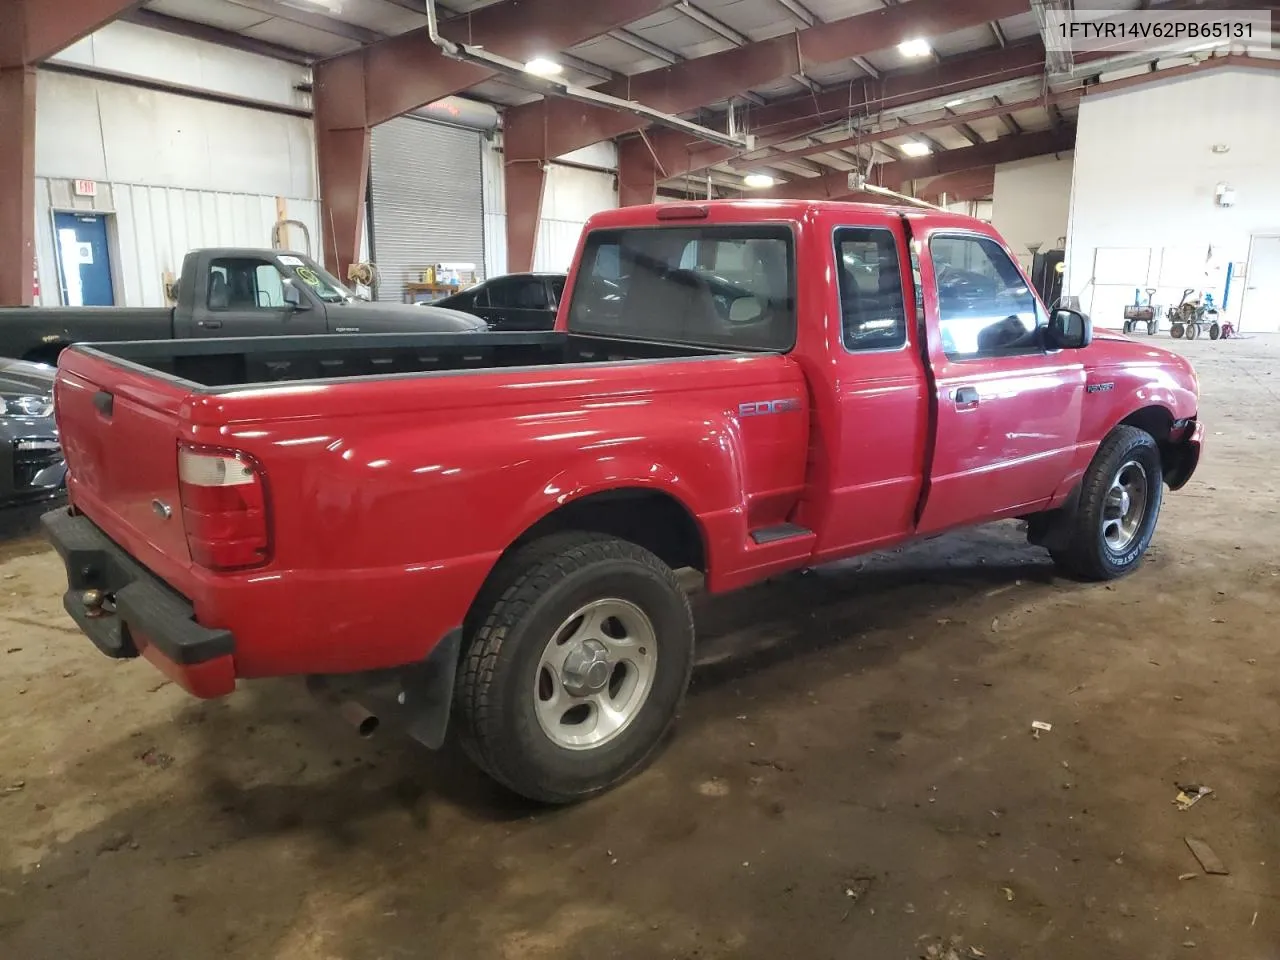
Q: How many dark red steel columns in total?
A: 4